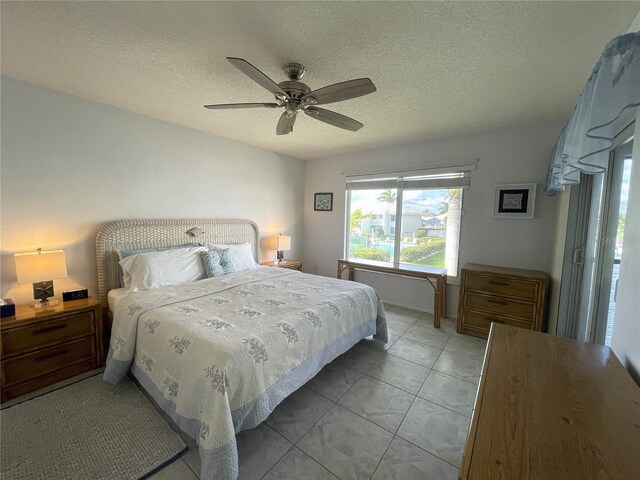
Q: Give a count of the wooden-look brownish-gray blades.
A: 5